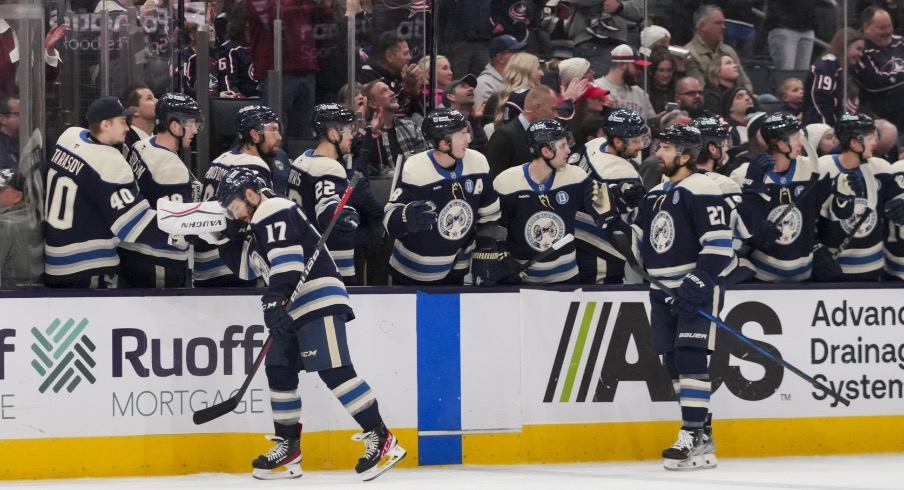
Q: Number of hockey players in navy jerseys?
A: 13